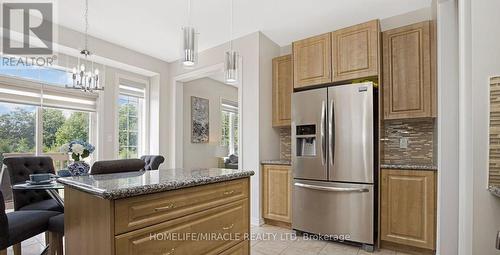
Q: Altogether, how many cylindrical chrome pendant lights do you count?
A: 2